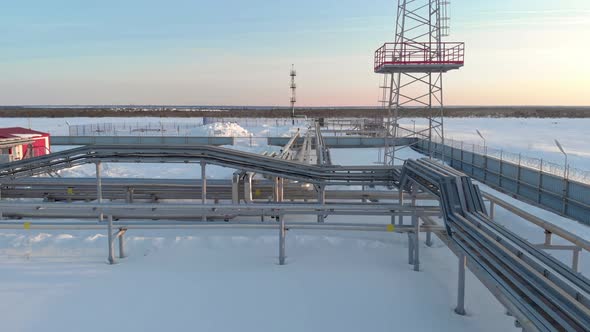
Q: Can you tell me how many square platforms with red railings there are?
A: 1